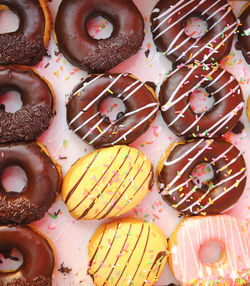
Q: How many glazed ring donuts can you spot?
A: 10